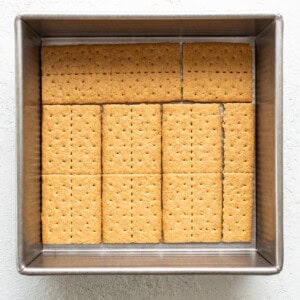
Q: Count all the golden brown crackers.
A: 6